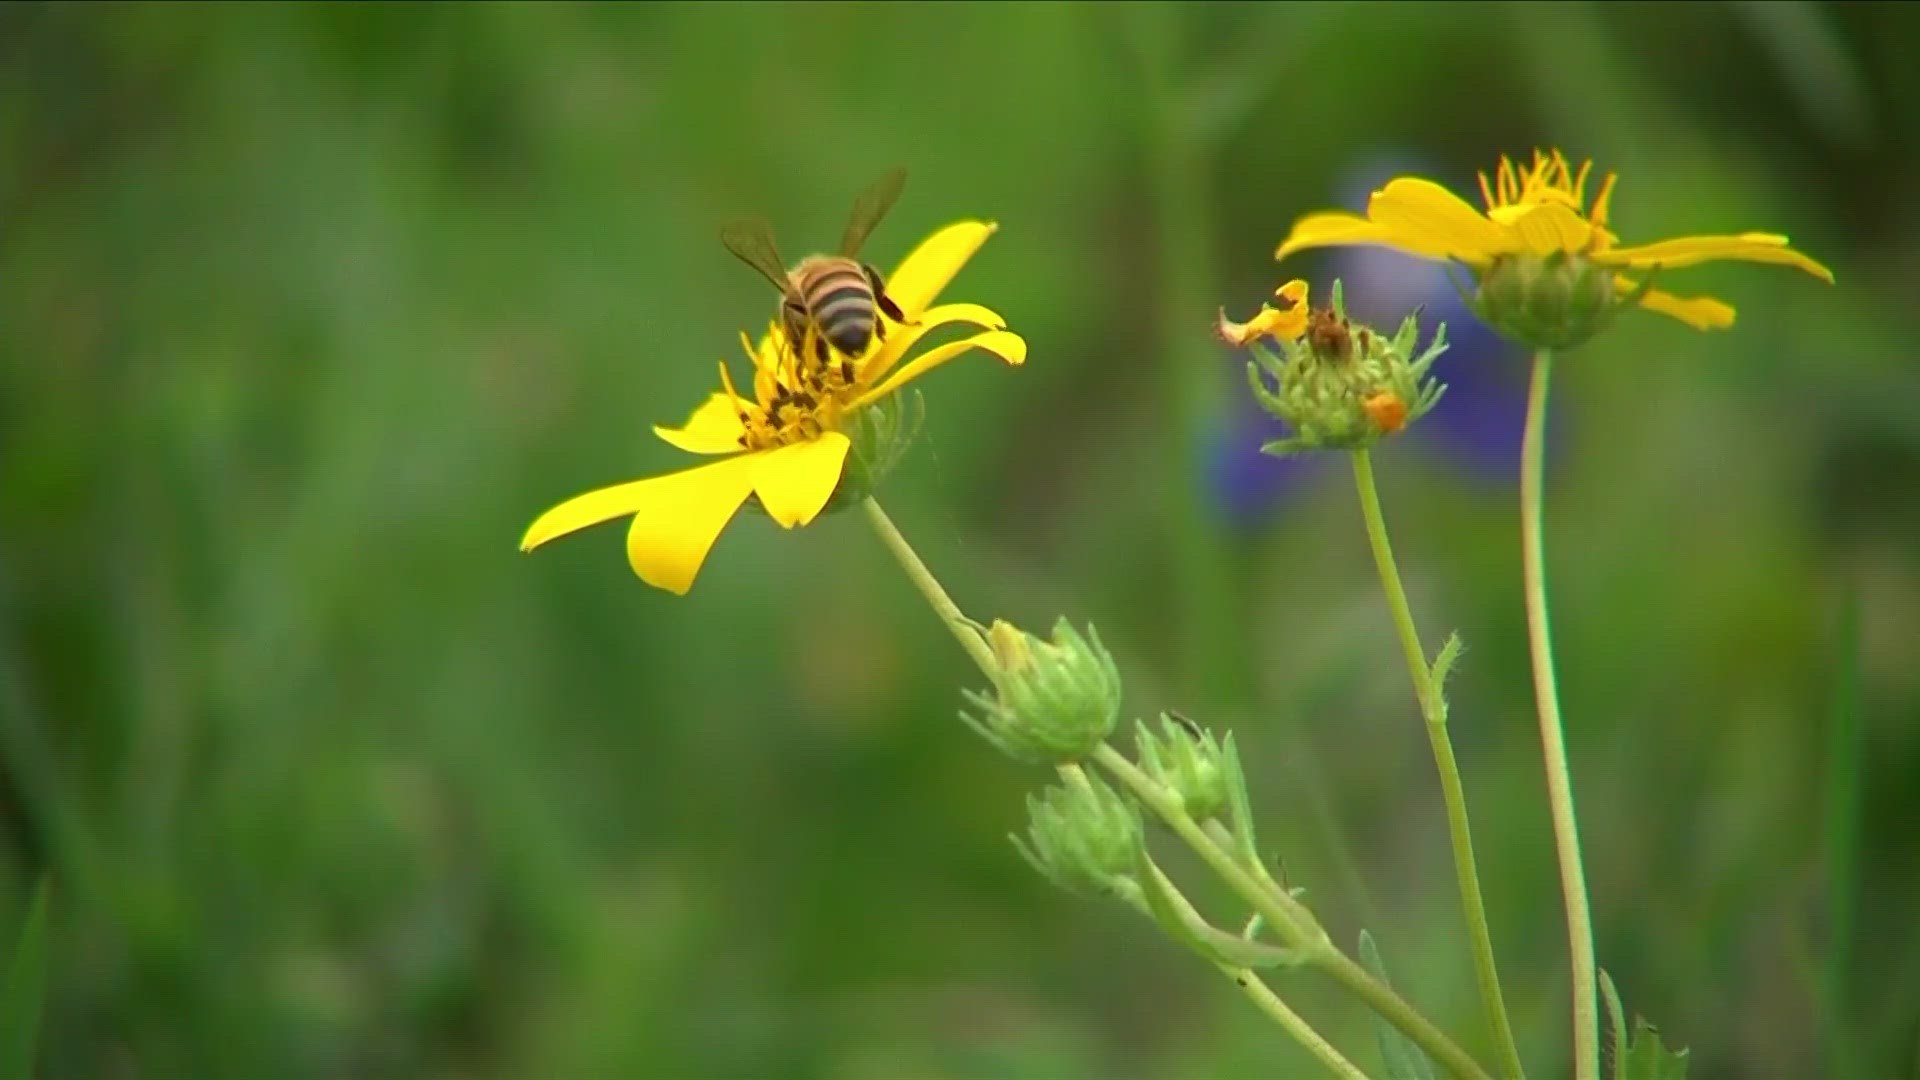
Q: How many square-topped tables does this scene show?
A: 0